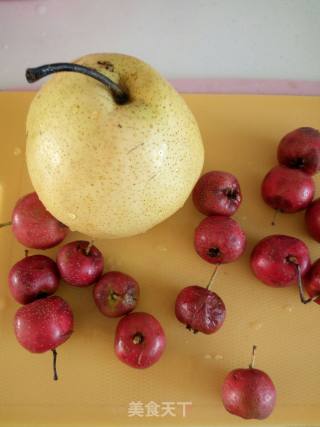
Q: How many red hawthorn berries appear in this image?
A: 15